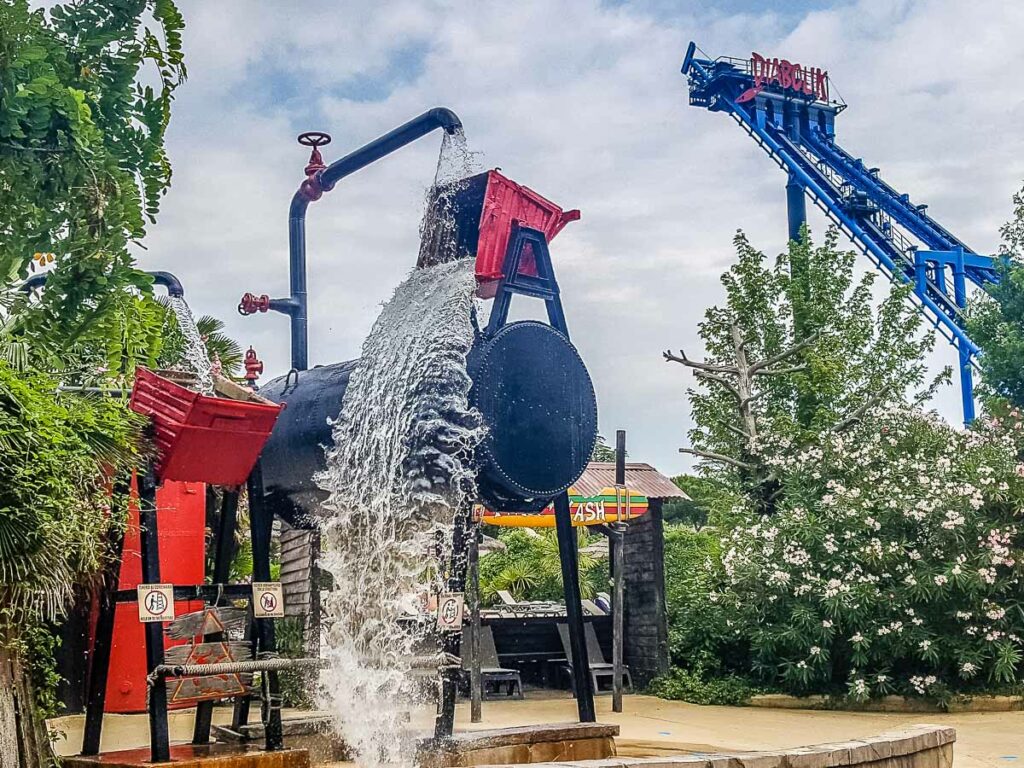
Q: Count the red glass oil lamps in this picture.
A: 0